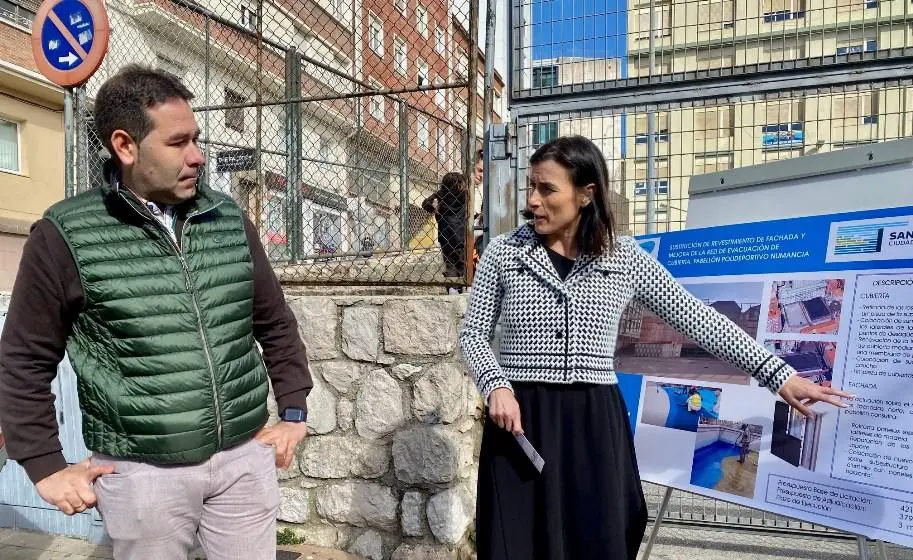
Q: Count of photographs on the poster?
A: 6